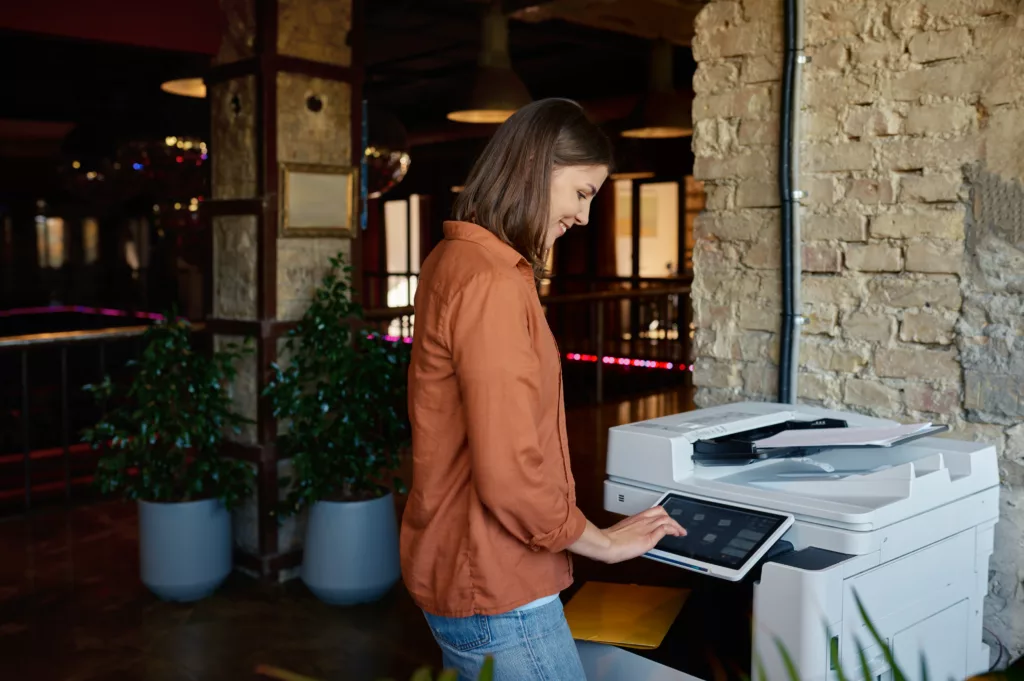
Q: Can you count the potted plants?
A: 2